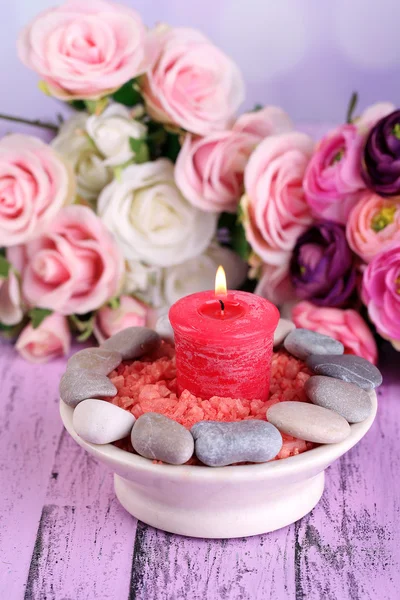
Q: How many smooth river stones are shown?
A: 12